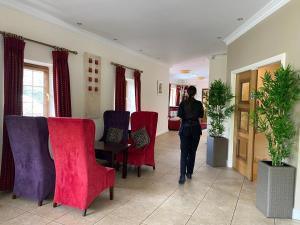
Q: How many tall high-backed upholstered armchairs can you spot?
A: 4